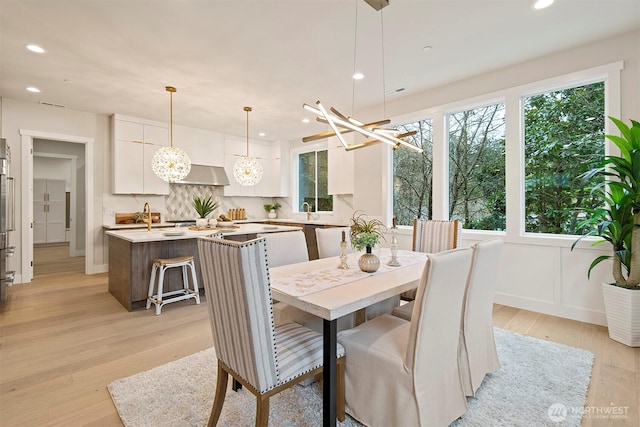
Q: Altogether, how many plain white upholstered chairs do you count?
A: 4